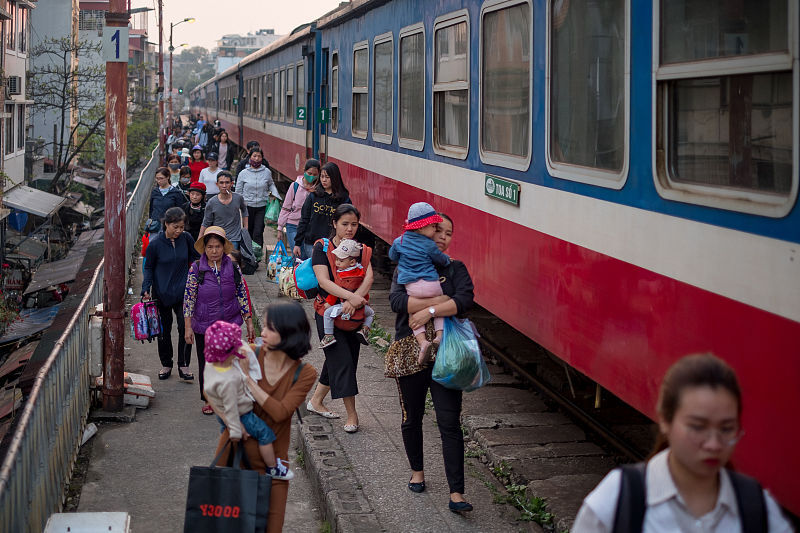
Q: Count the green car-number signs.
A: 4